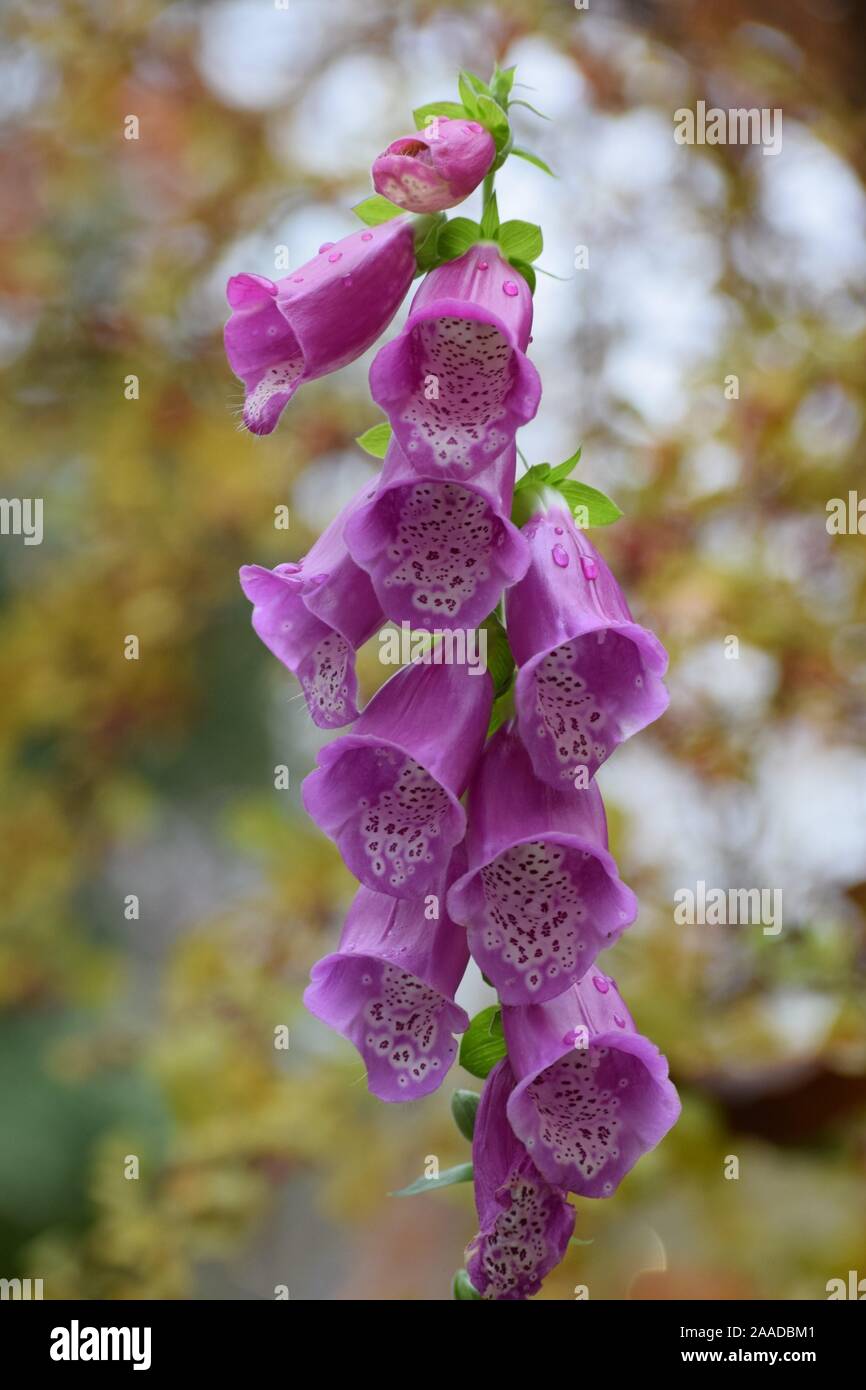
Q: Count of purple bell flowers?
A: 11